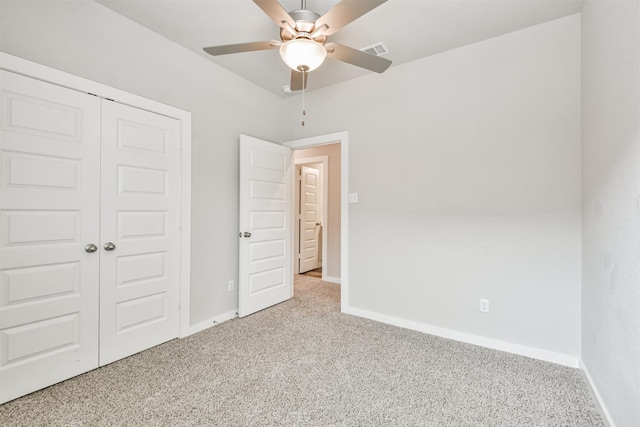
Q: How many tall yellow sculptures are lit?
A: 0